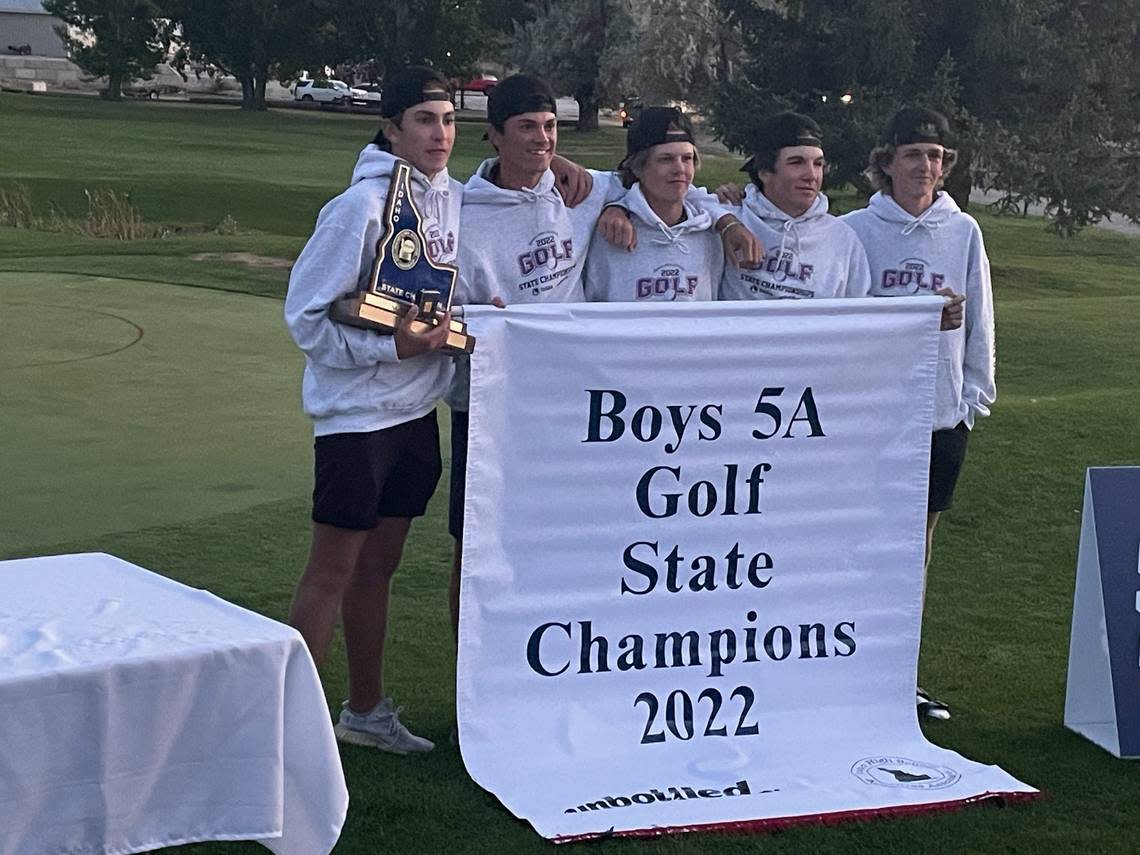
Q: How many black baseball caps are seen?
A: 5